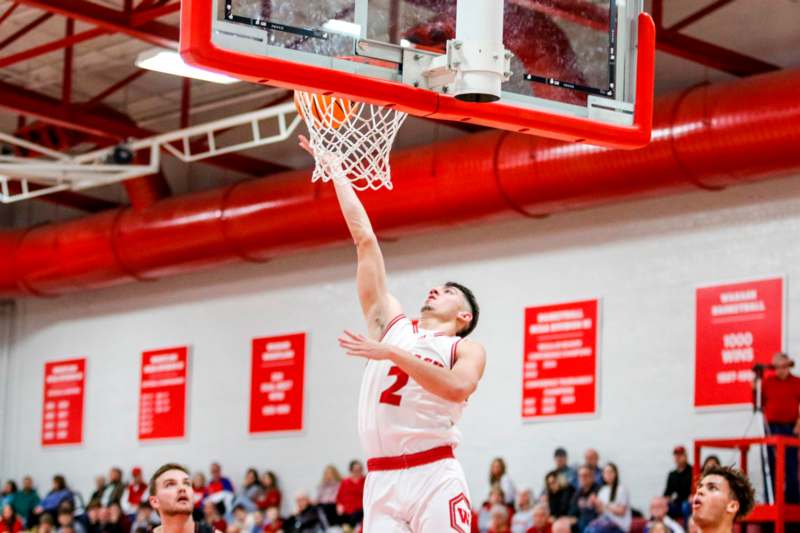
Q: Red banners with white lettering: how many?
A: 5